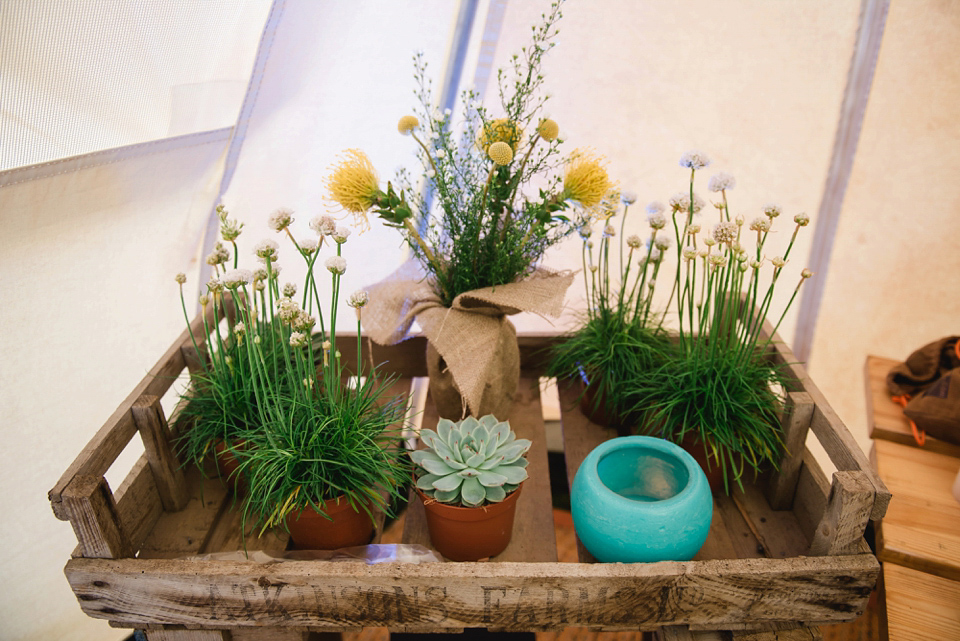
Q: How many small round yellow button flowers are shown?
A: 3